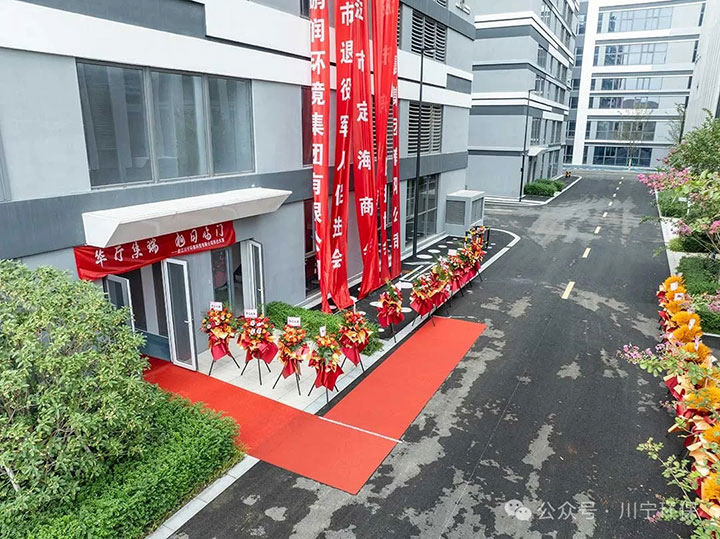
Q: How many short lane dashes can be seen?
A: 9